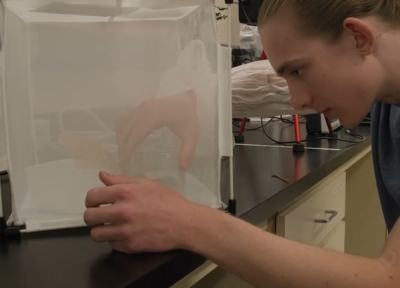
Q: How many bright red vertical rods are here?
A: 3